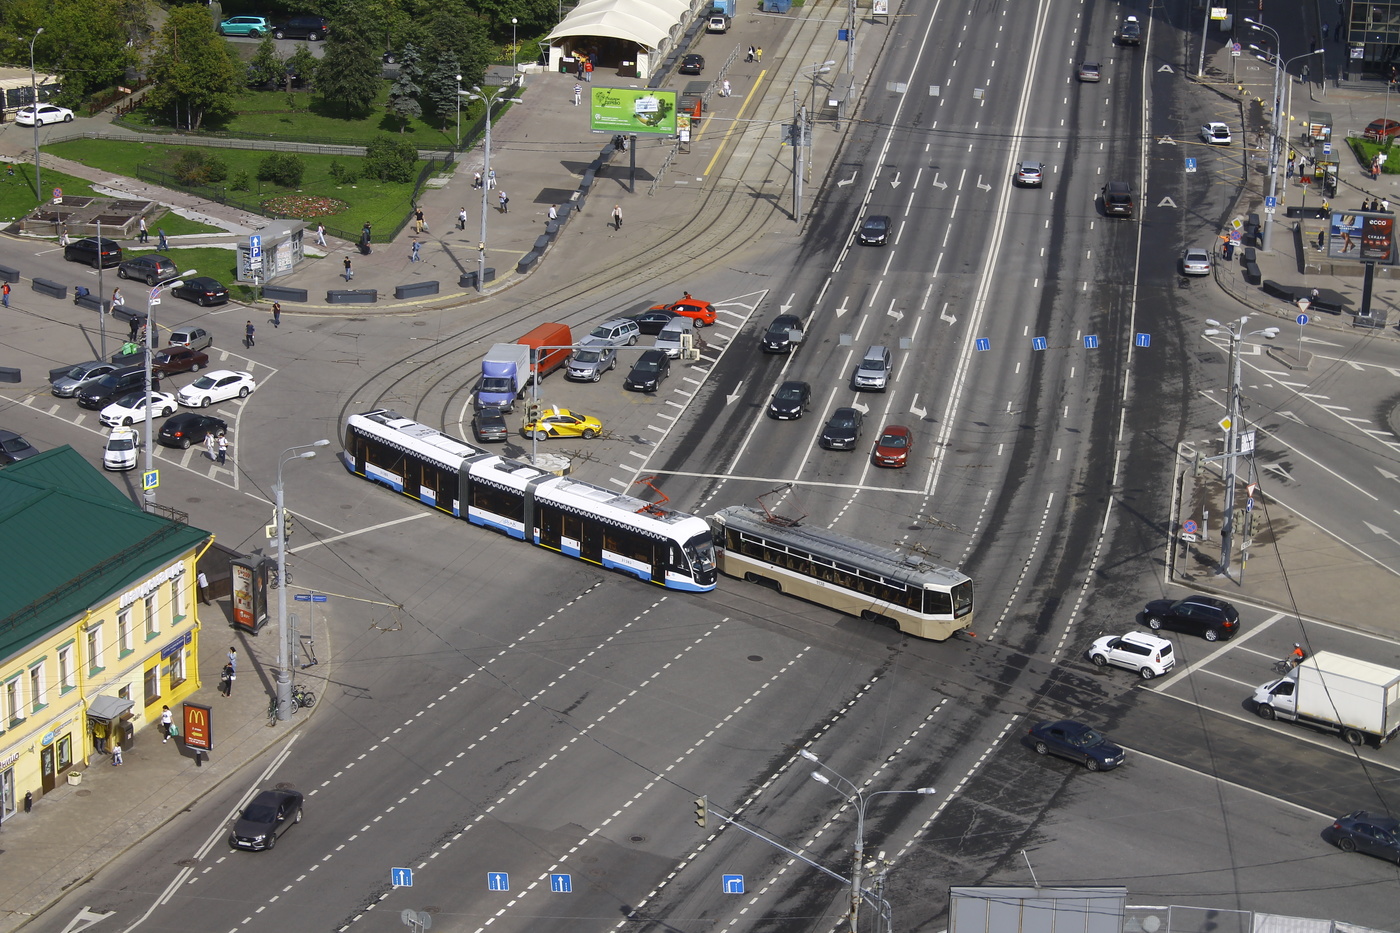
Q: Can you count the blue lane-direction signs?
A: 8